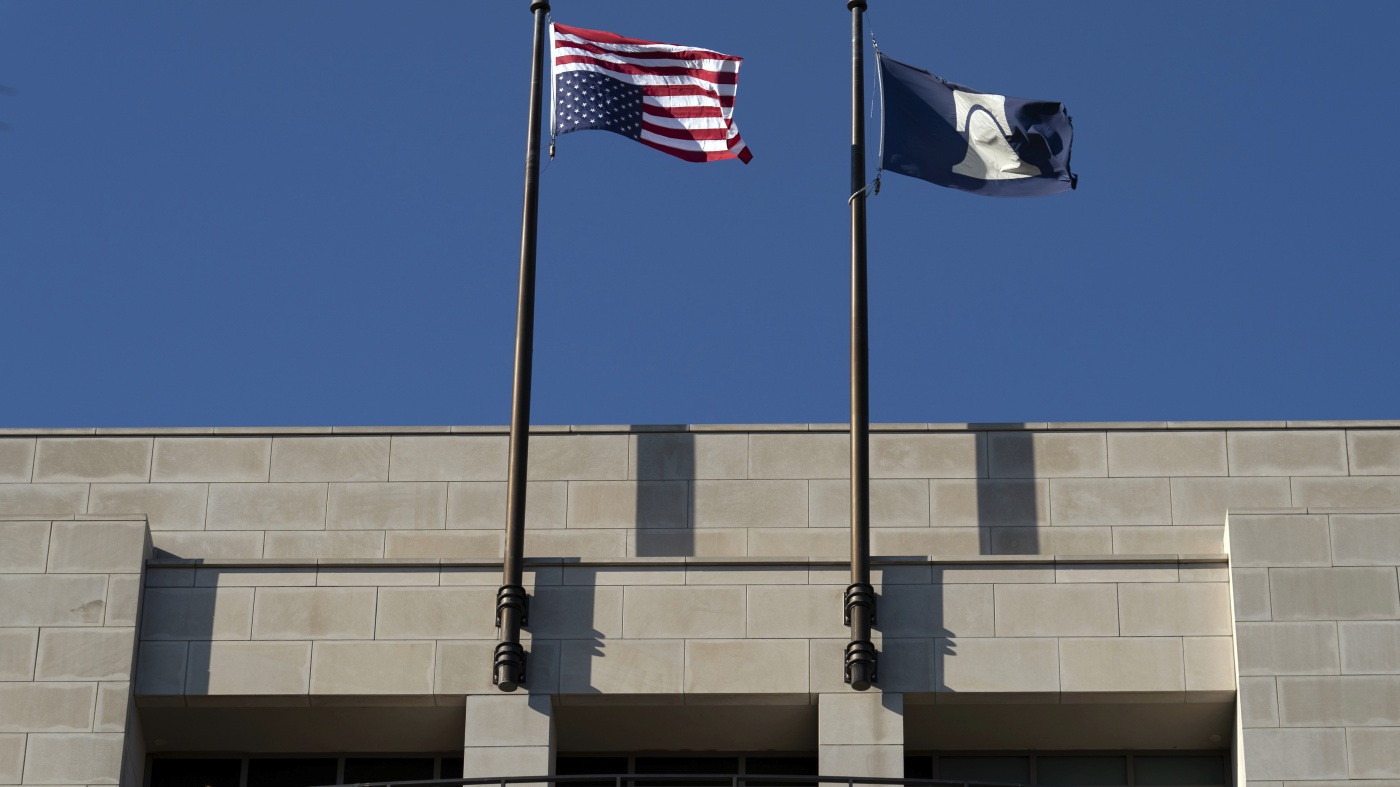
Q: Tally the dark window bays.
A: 3